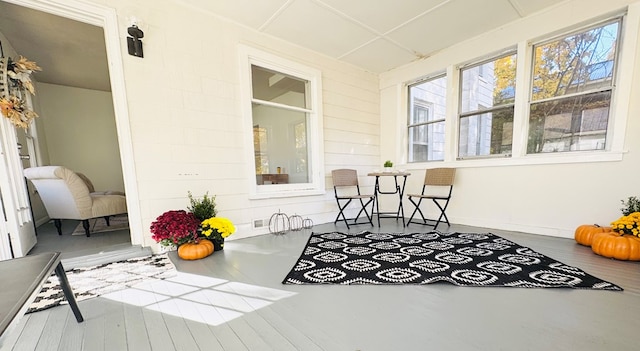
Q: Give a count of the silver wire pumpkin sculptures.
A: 3